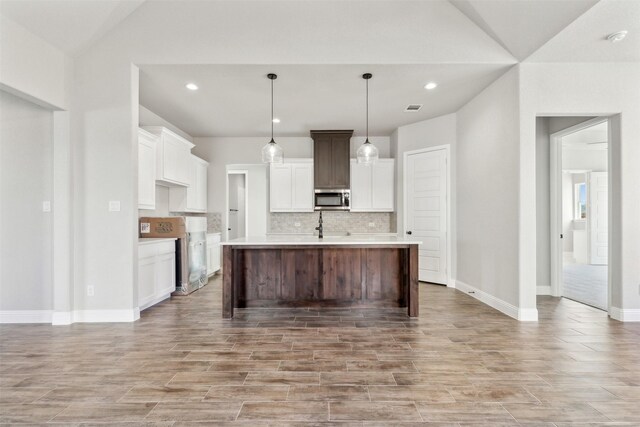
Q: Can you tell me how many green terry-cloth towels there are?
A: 0